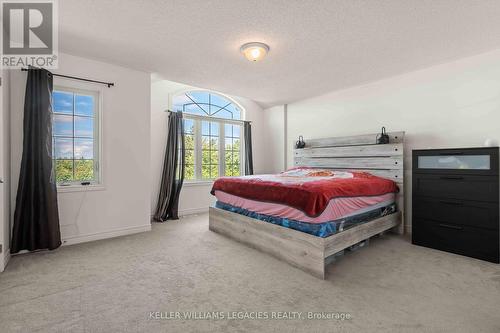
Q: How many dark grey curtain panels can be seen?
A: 3